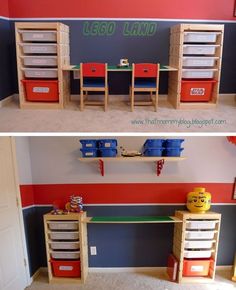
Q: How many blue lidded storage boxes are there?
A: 8